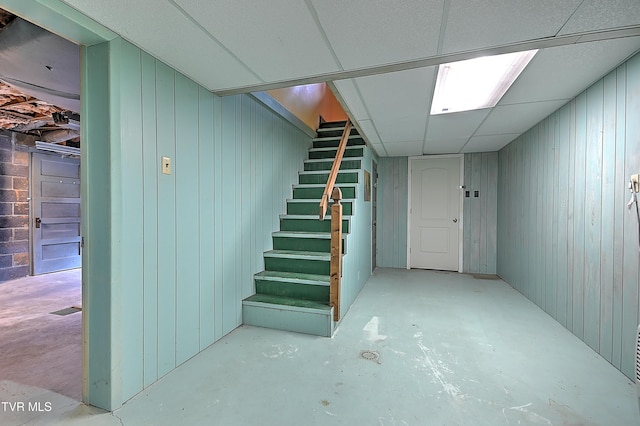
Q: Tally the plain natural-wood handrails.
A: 1